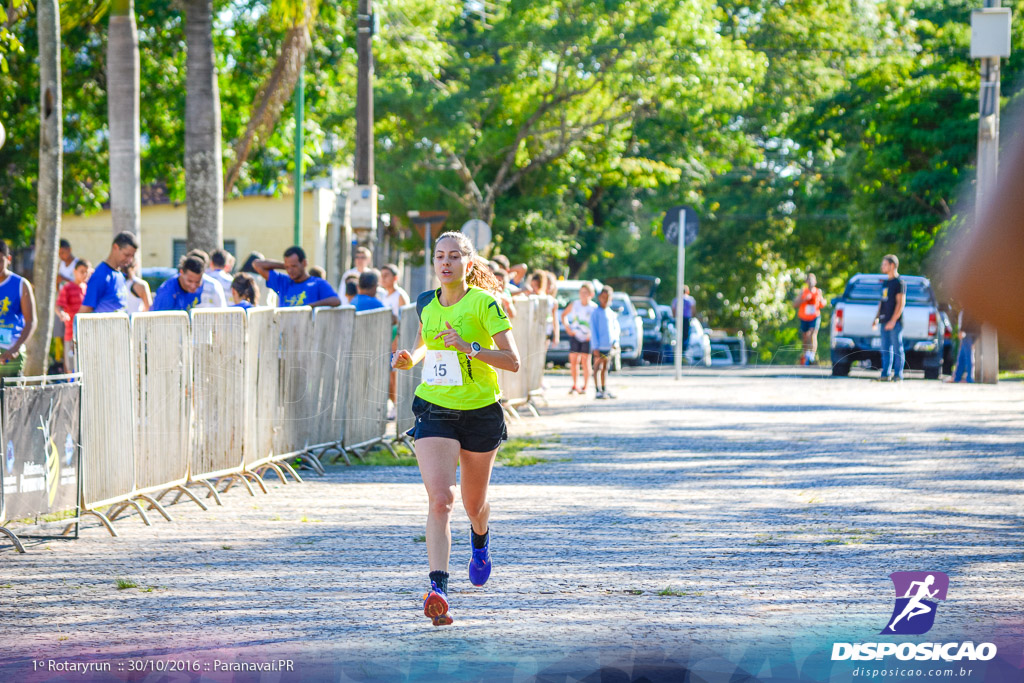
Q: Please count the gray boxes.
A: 2